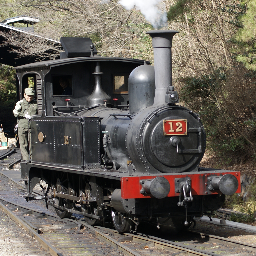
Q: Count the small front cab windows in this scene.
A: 2